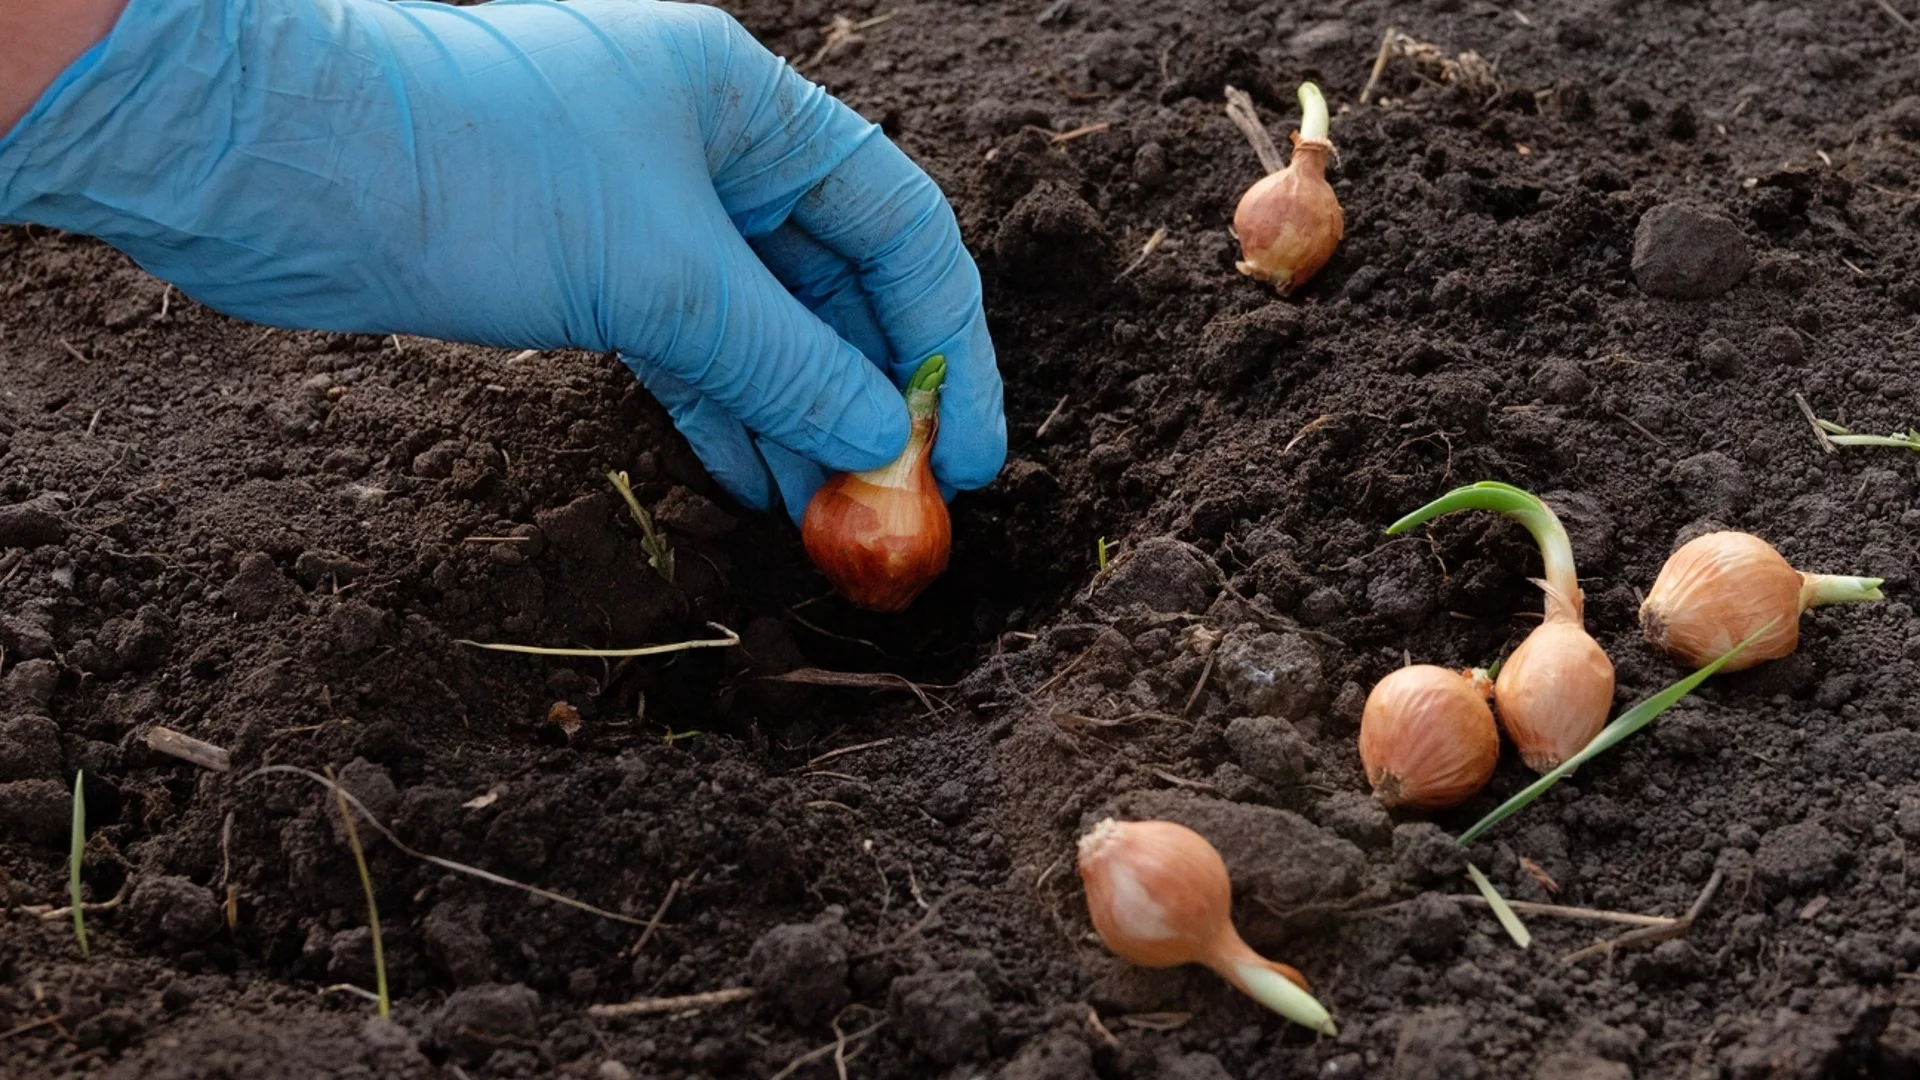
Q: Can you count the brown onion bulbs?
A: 6